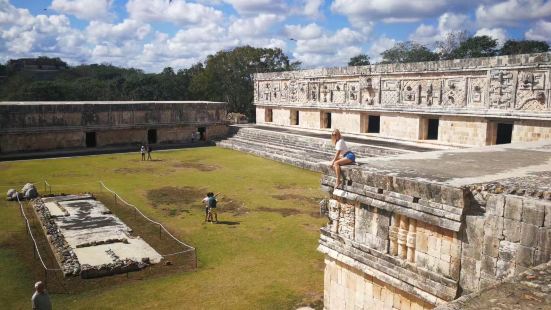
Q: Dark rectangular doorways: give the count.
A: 9